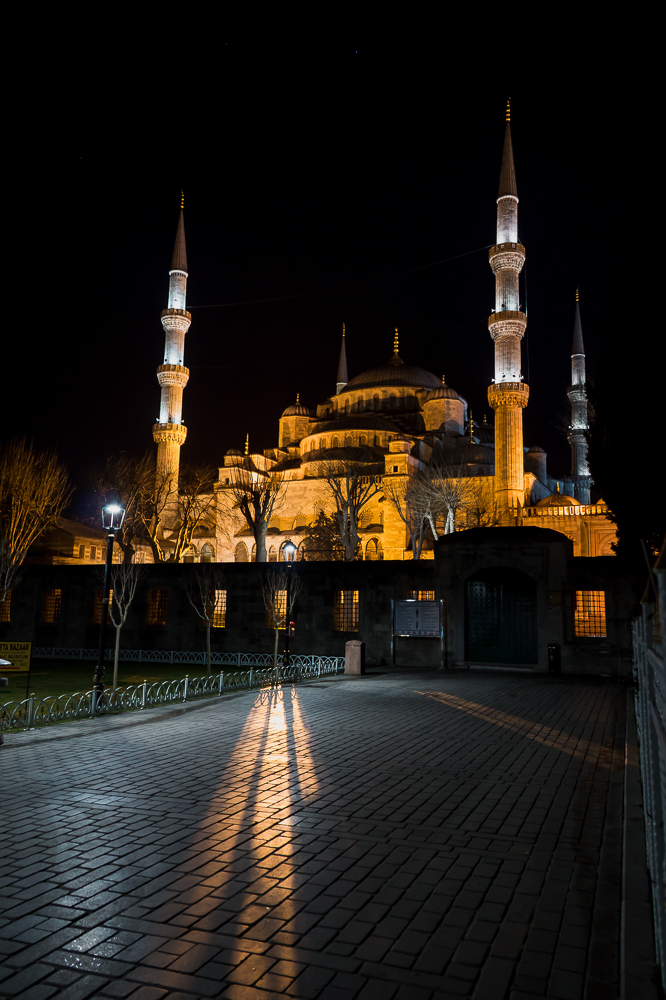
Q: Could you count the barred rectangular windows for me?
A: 9